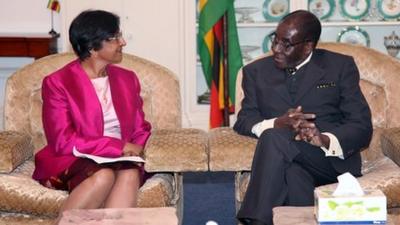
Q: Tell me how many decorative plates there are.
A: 6